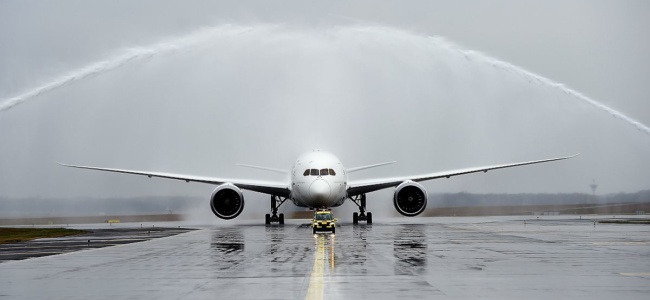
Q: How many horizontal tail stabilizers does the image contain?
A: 2